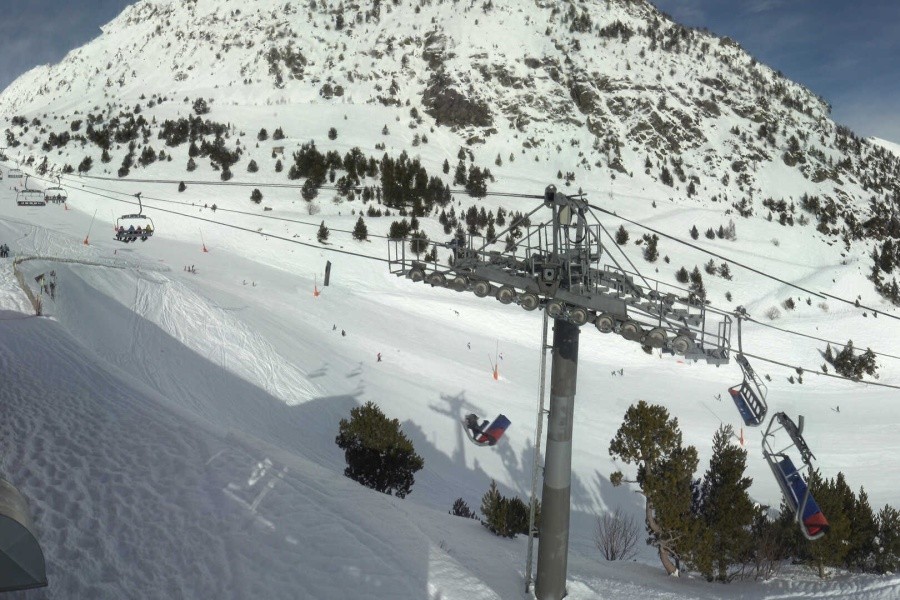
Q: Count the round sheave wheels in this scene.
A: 12